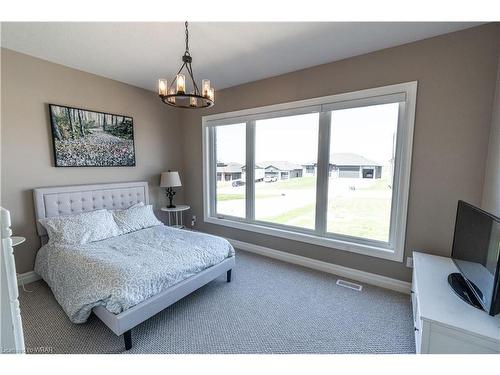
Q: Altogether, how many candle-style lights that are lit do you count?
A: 6